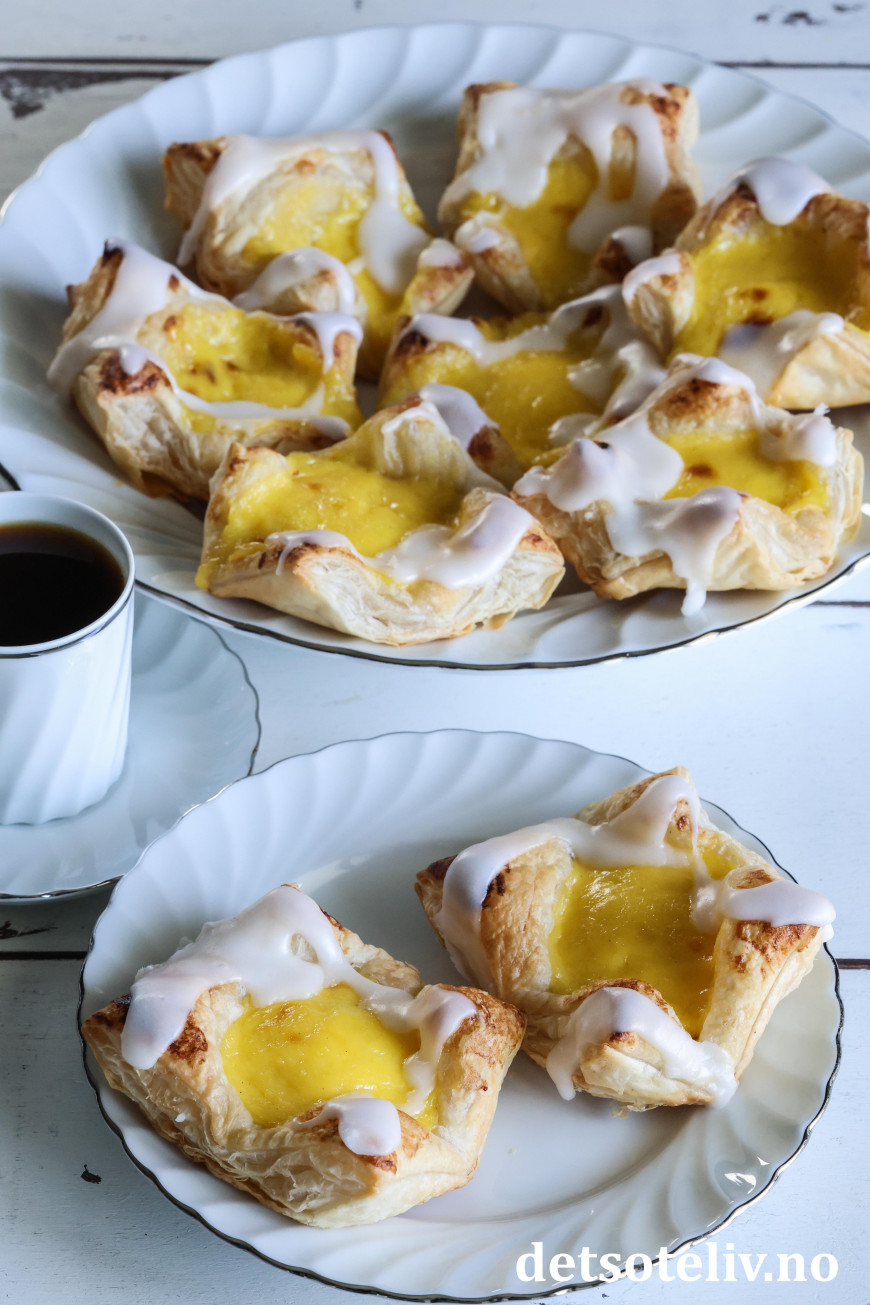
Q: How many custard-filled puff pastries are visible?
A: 9